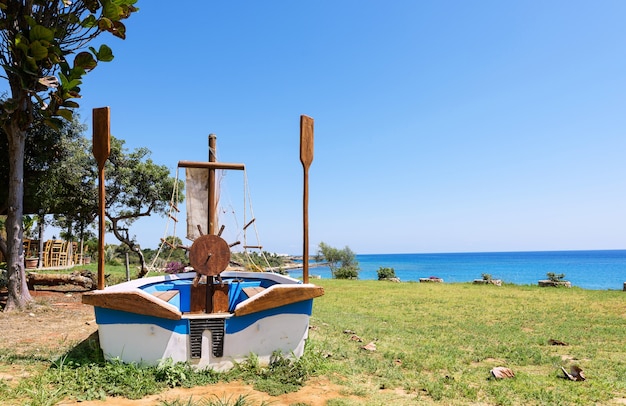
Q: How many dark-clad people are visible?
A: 0